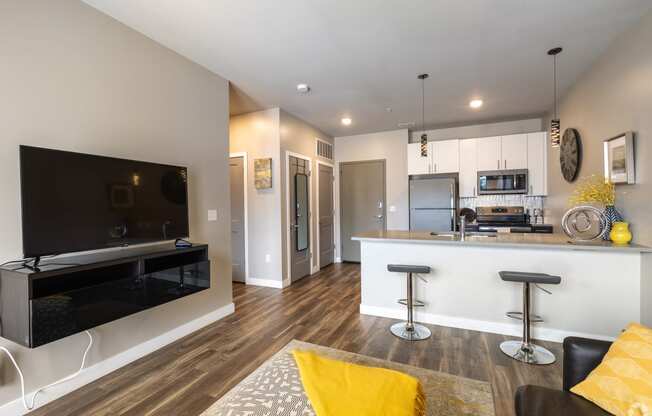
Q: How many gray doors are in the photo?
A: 4